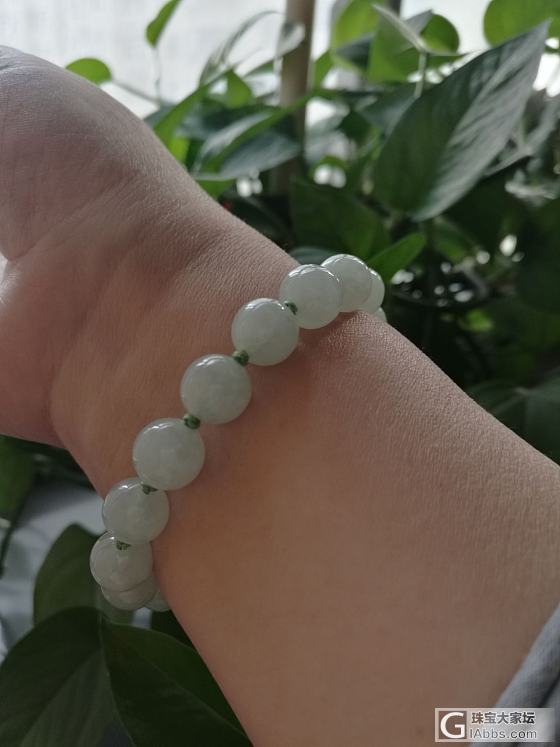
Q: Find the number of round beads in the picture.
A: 11